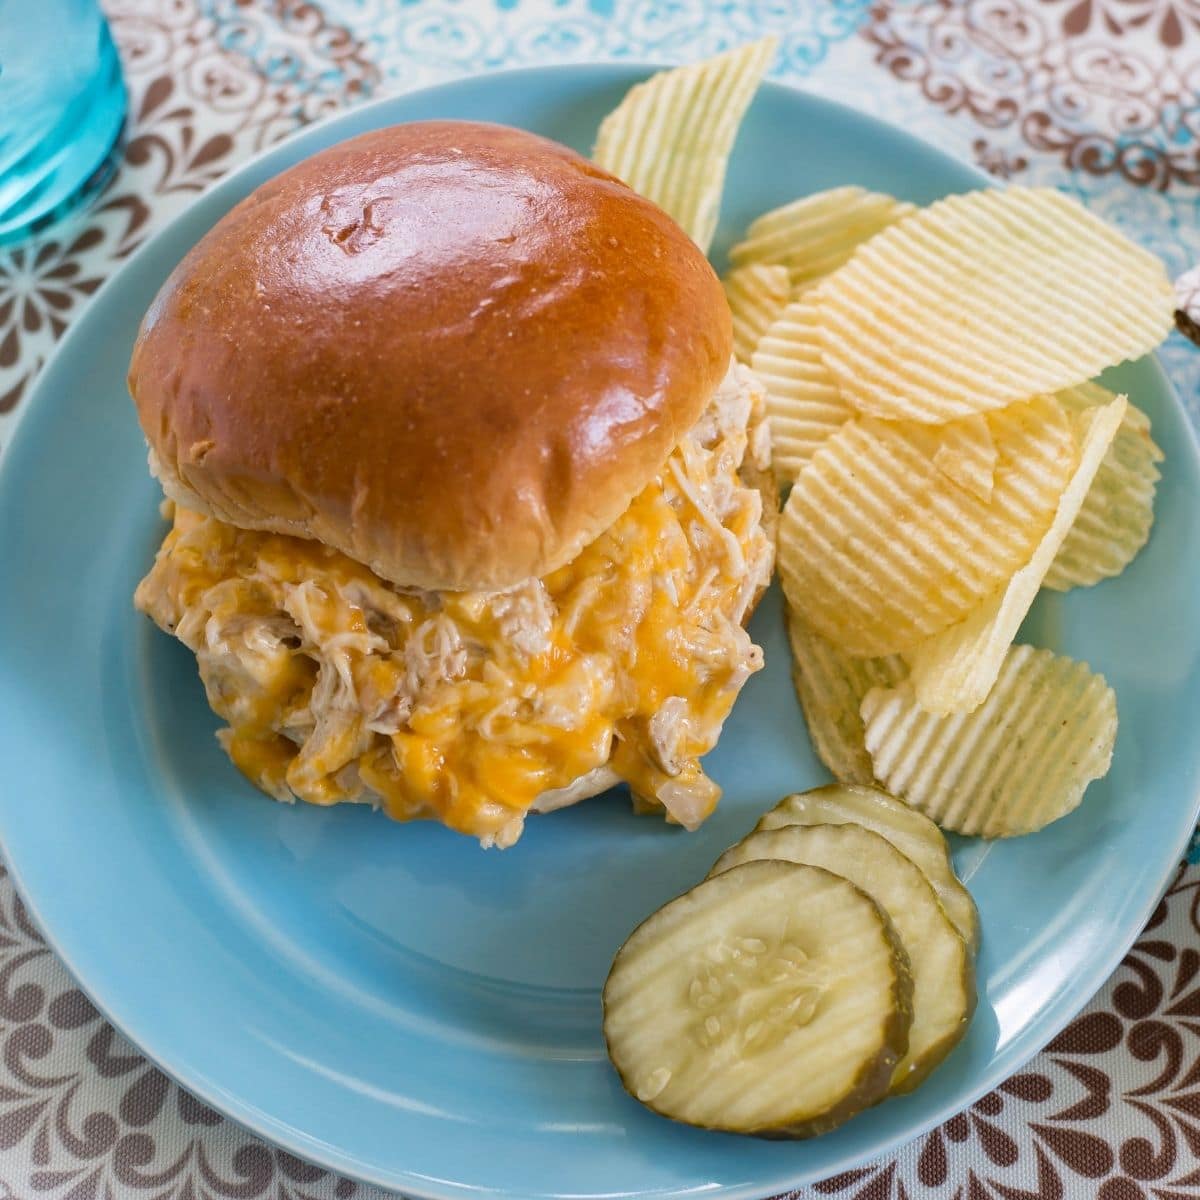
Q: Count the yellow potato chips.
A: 10